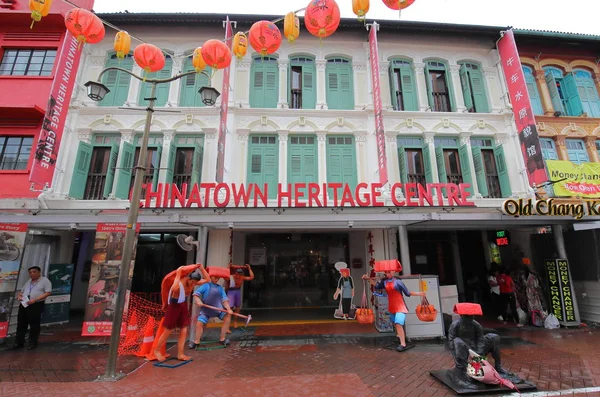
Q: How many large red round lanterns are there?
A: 6